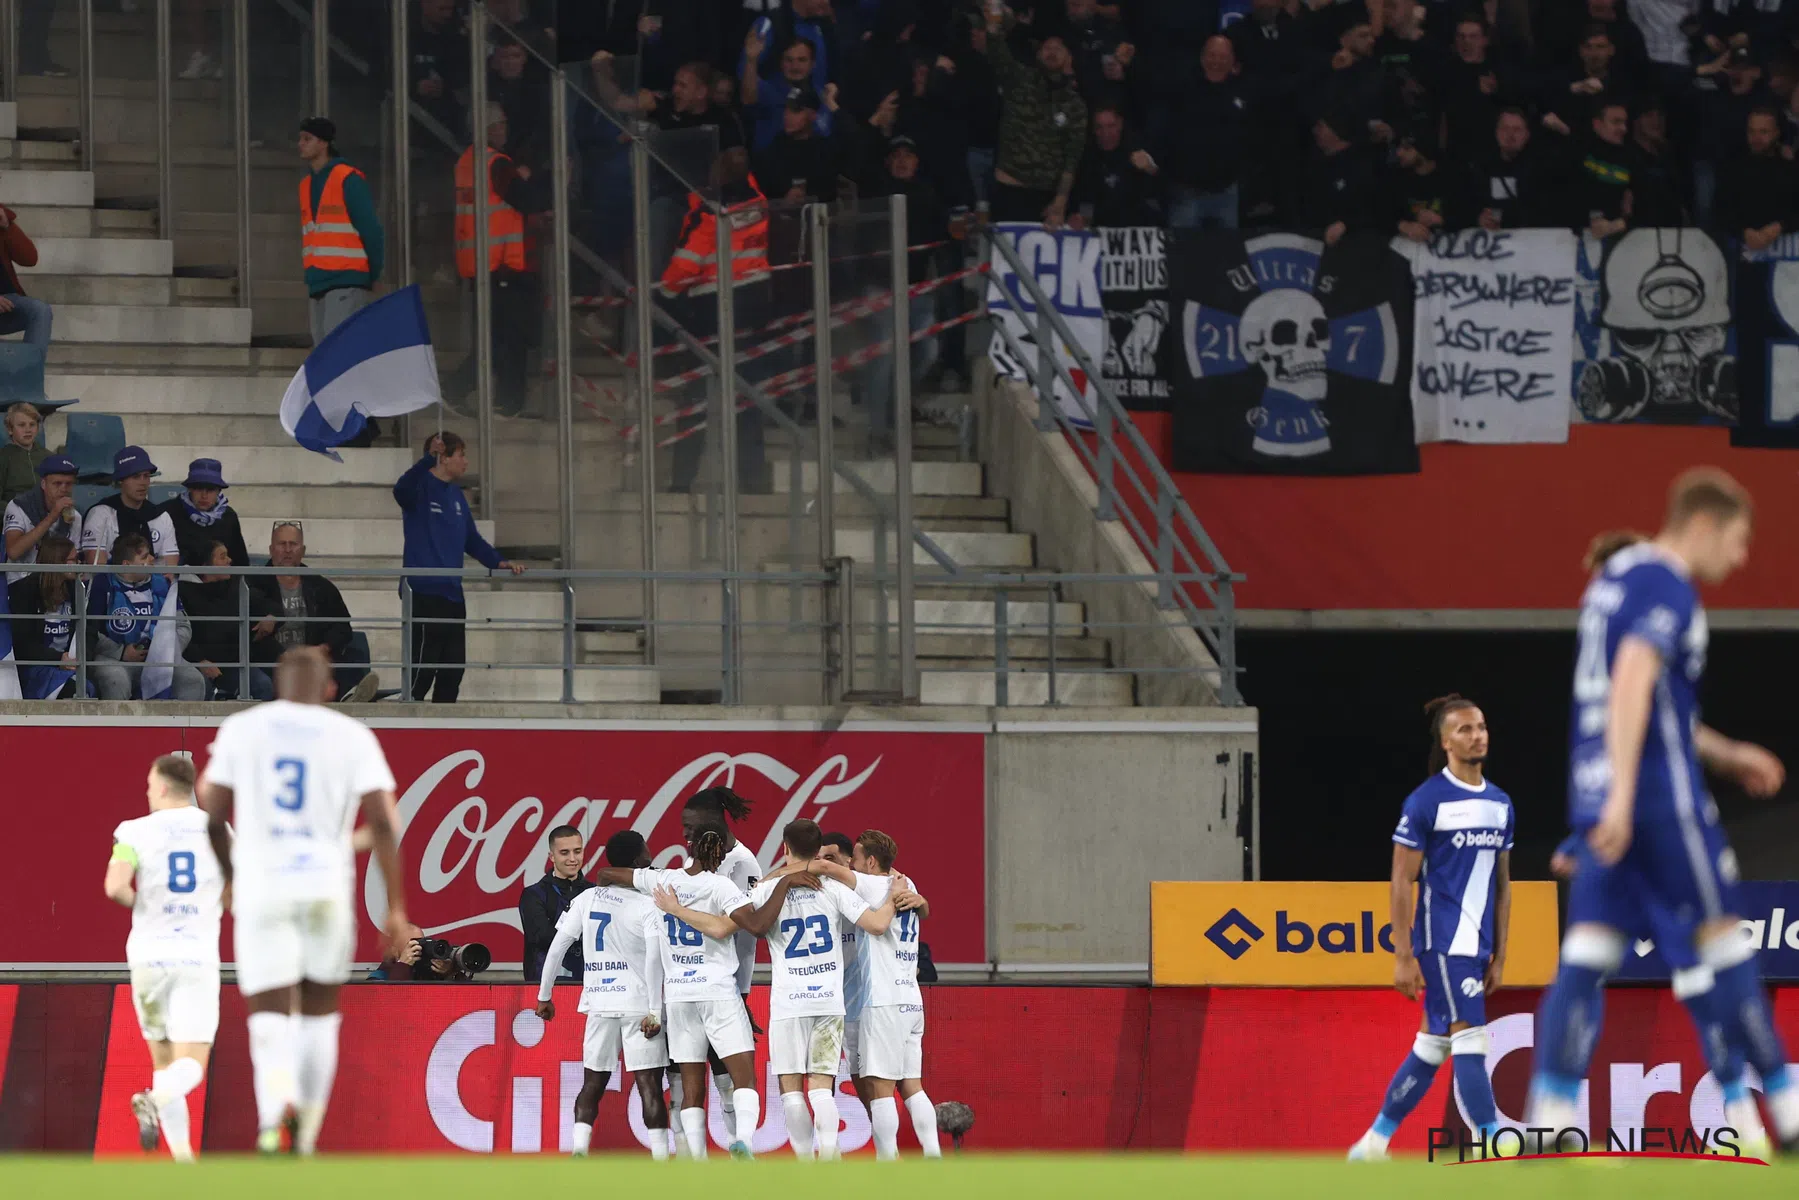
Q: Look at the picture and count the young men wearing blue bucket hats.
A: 3